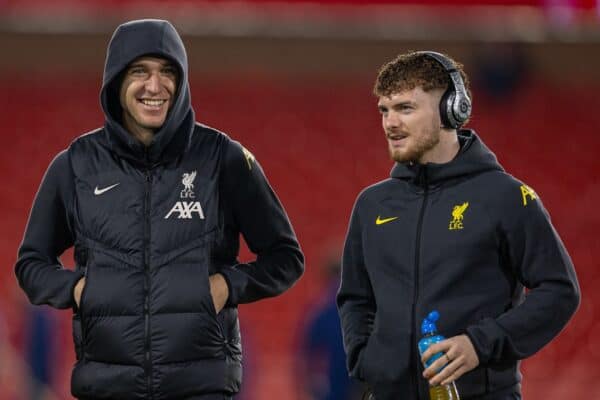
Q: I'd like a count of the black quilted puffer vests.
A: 1